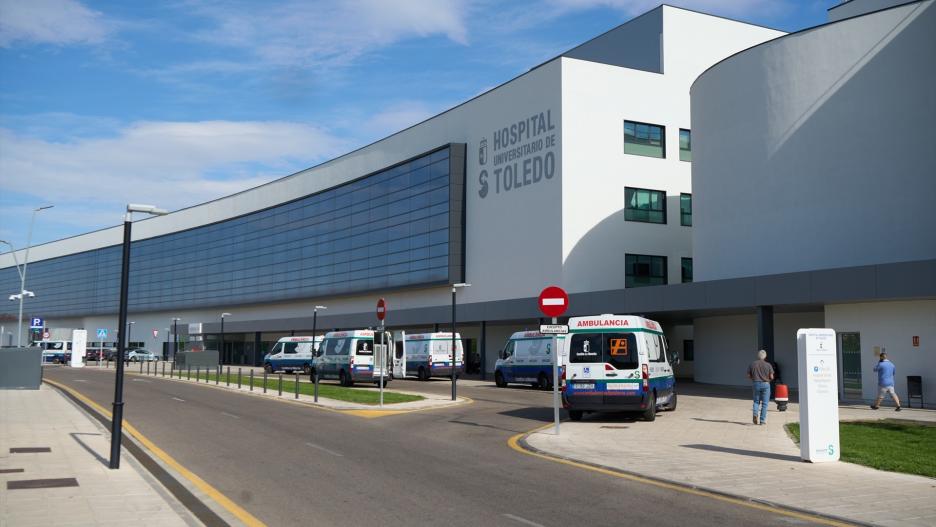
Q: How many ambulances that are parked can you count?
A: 5